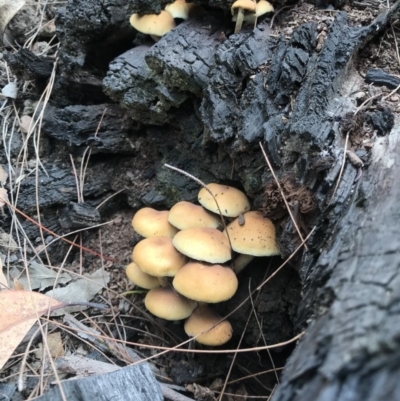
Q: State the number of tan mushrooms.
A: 14